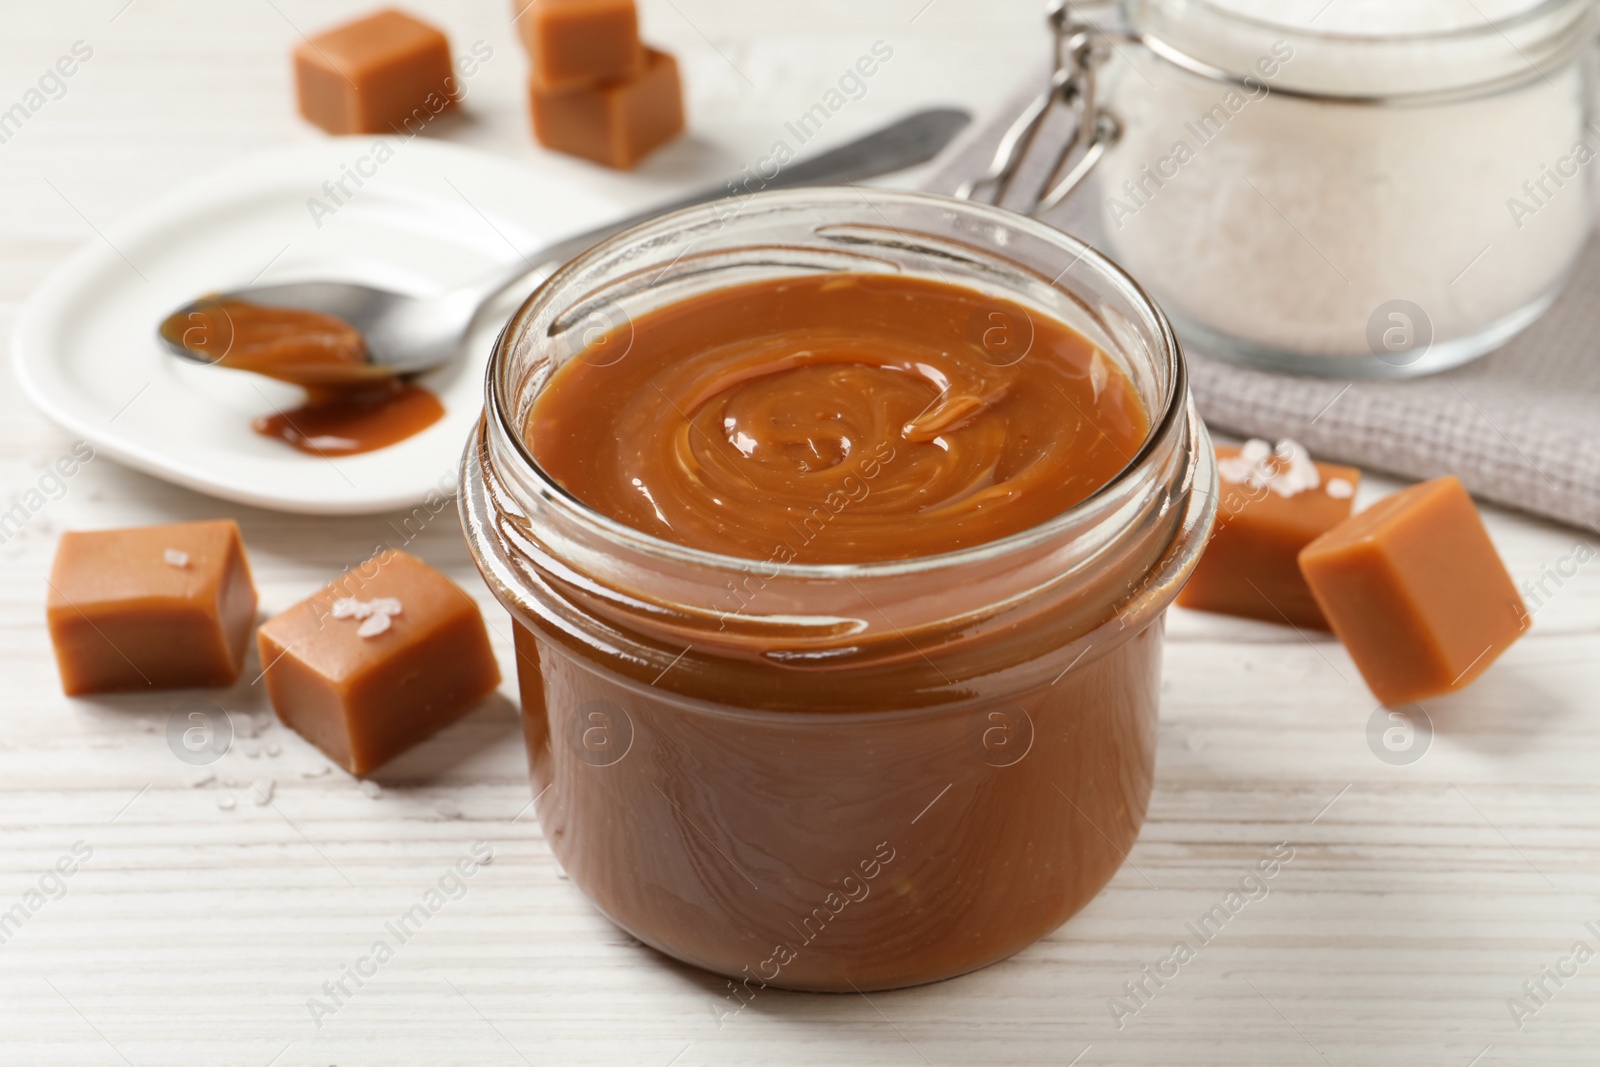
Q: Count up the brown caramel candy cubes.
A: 7